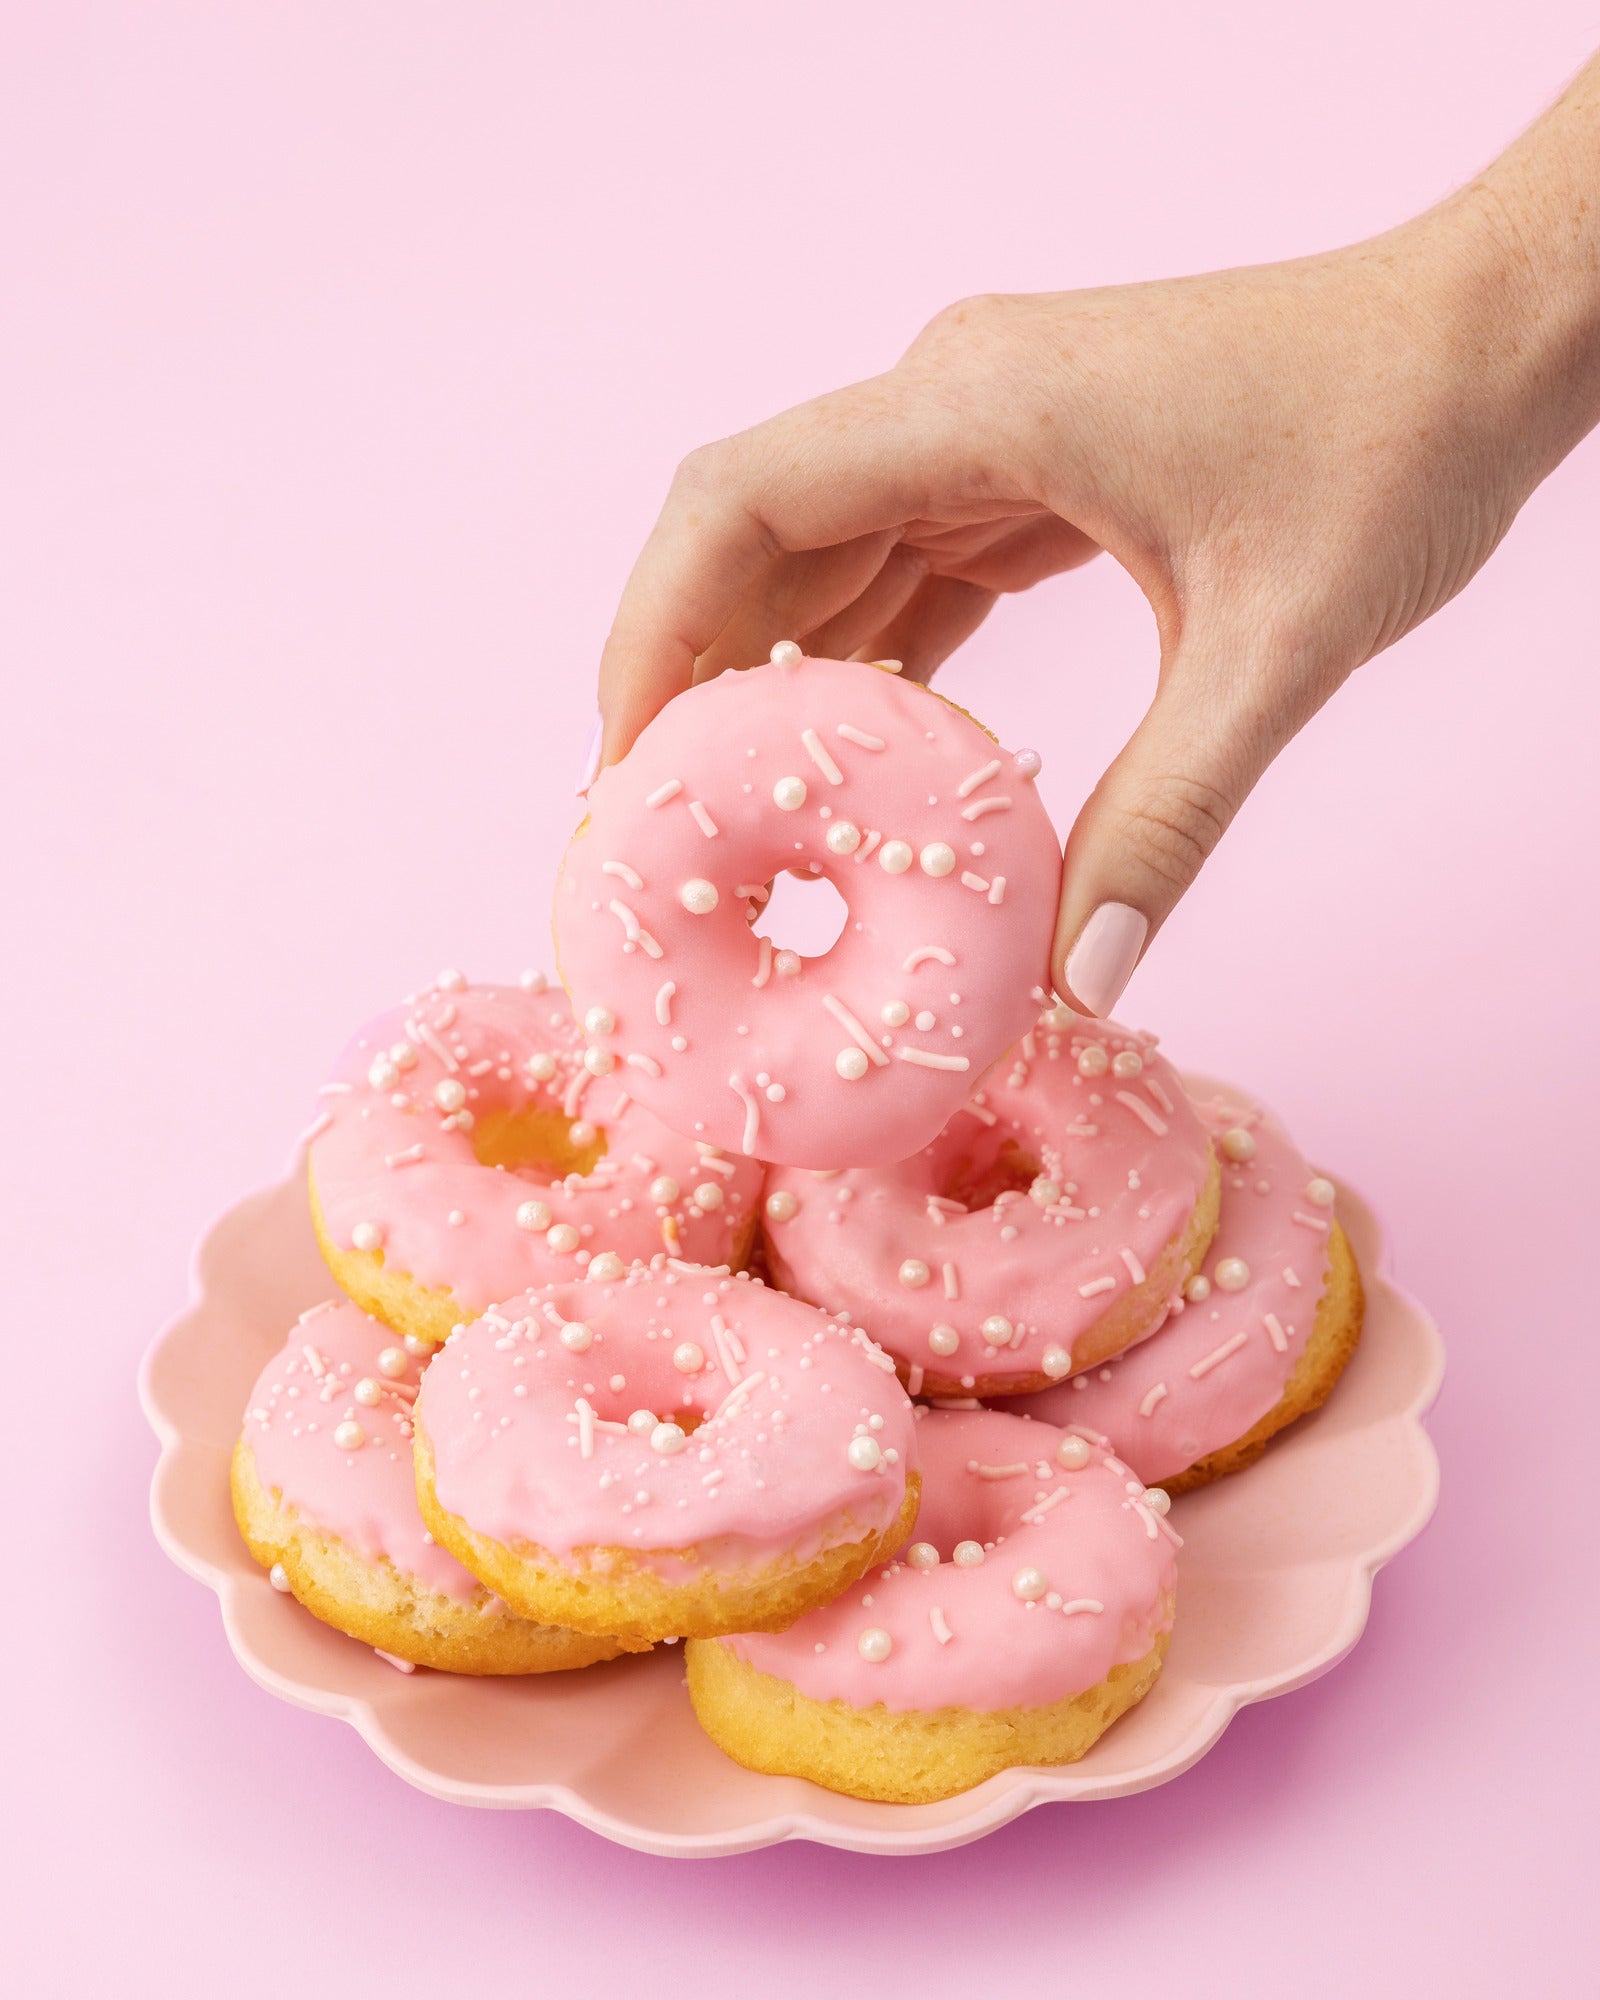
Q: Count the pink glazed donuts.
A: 7